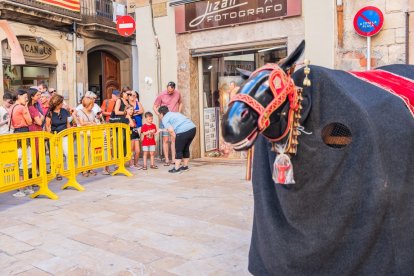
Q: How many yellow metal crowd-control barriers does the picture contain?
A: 2